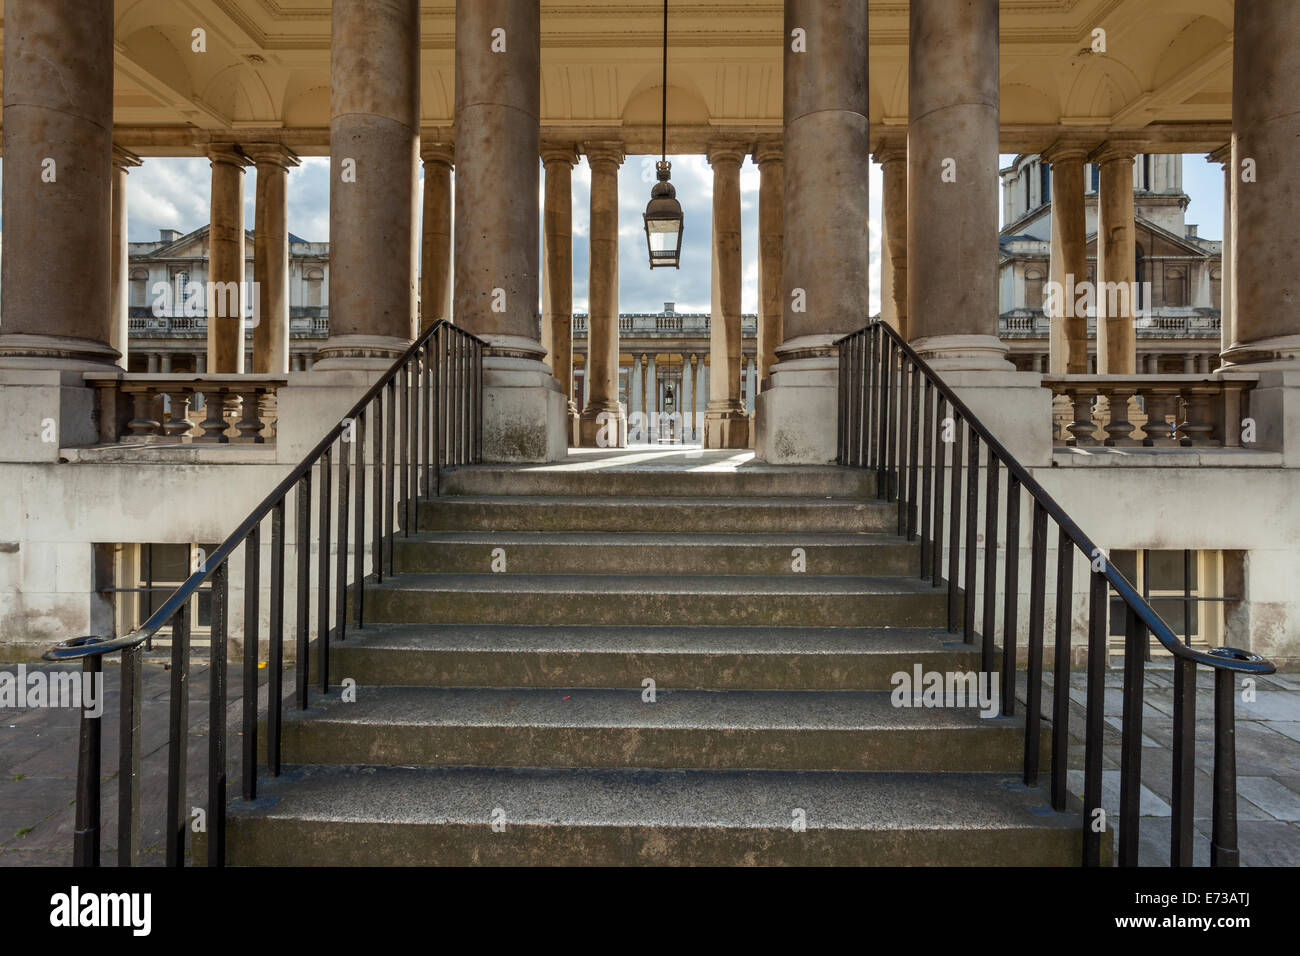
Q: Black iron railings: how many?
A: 2